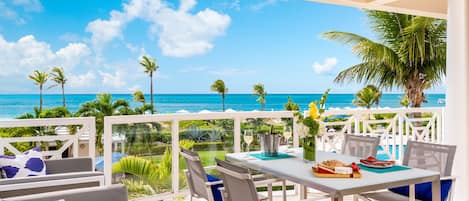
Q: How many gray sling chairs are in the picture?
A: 4